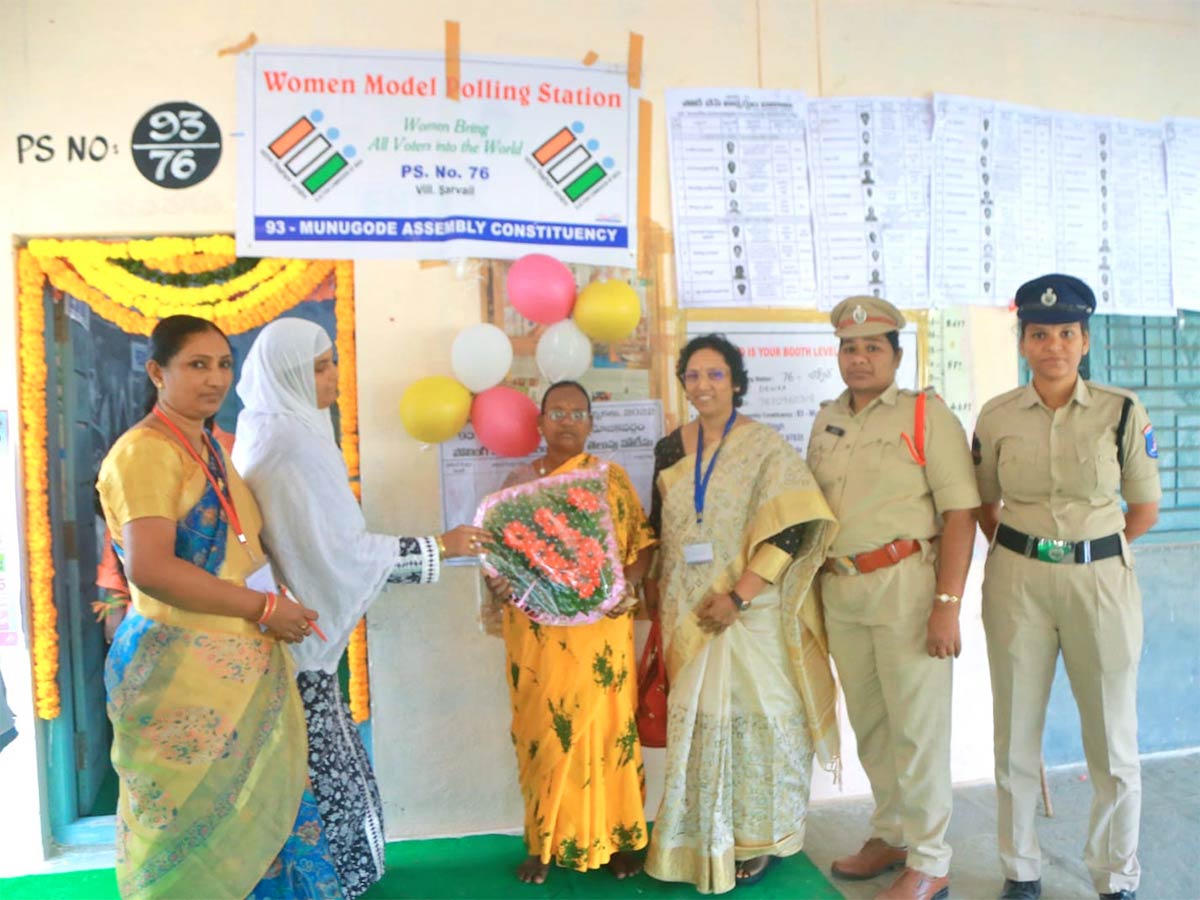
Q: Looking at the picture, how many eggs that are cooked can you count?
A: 0